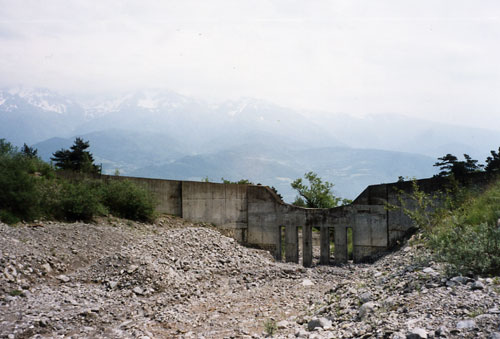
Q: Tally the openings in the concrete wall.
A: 5